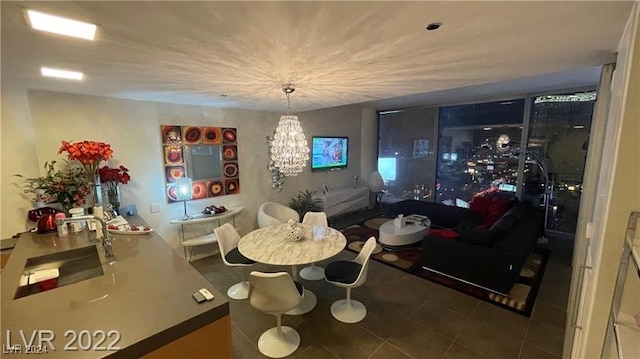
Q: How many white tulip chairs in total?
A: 4